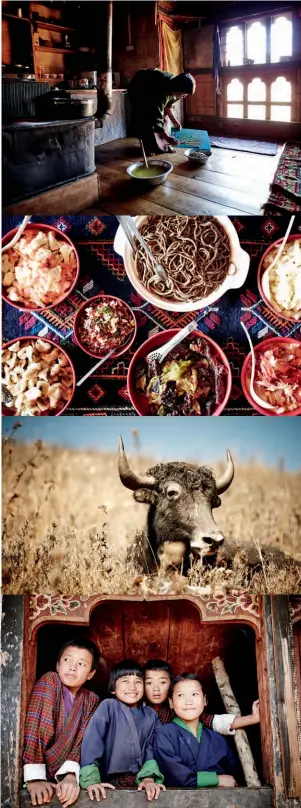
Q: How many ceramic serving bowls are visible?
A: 7